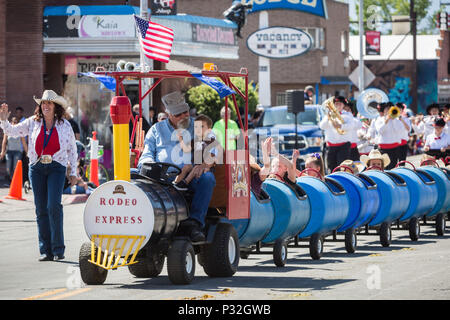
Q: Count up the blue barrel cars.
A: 7